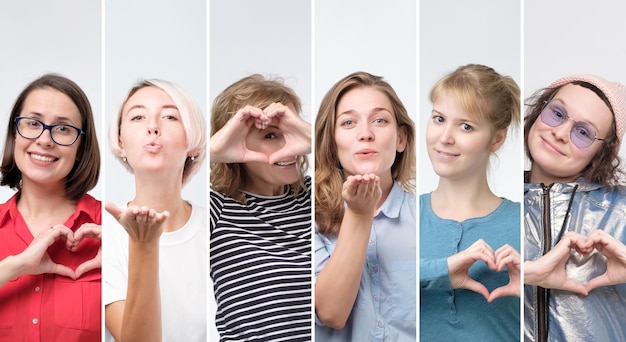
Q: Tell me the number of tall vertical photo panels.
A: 6